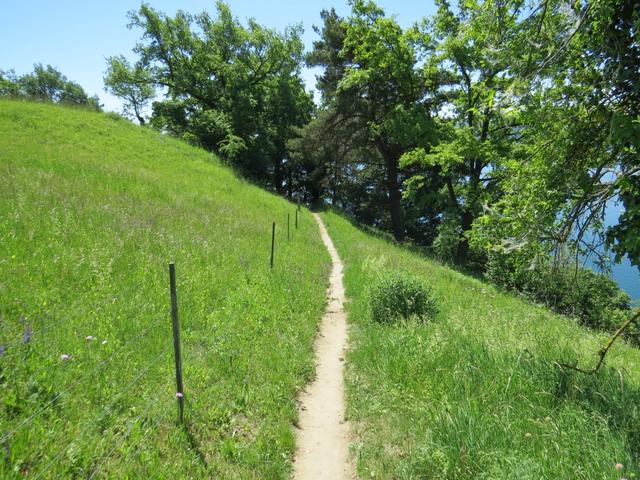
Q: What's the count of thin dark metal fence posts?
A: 4